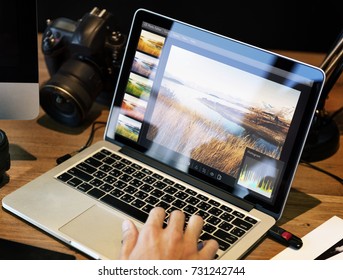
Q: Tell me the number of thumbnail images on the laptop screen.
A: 5